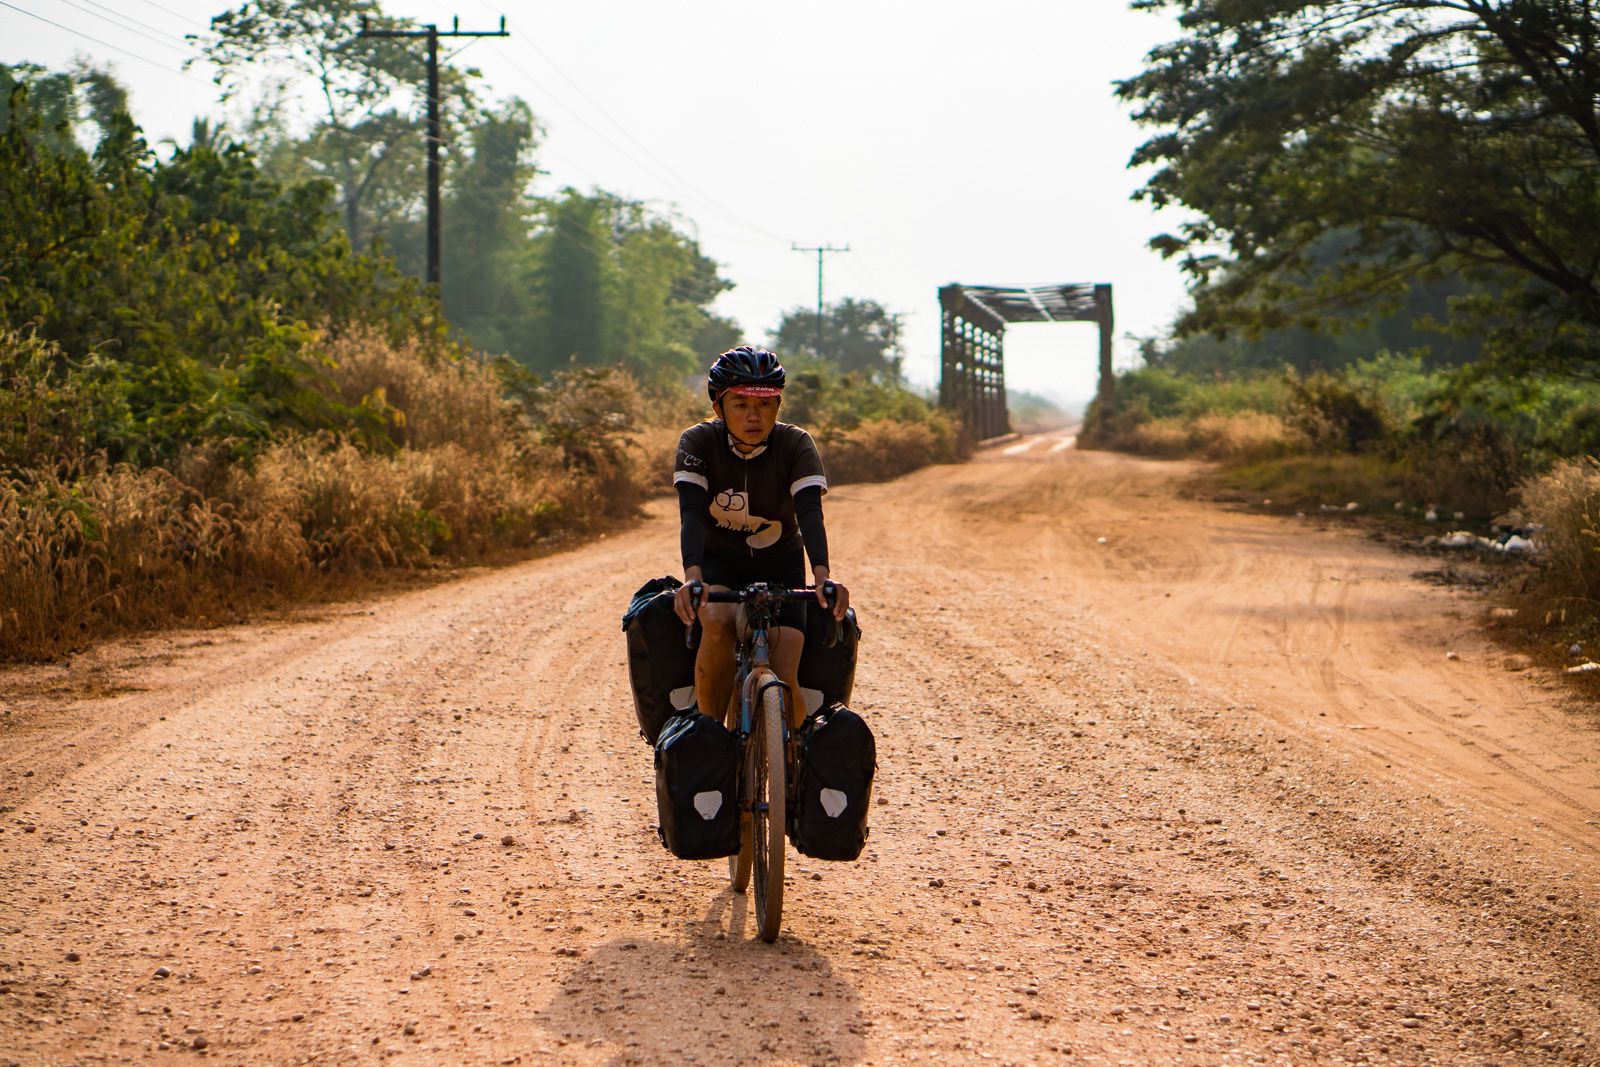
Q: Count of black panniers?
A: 4